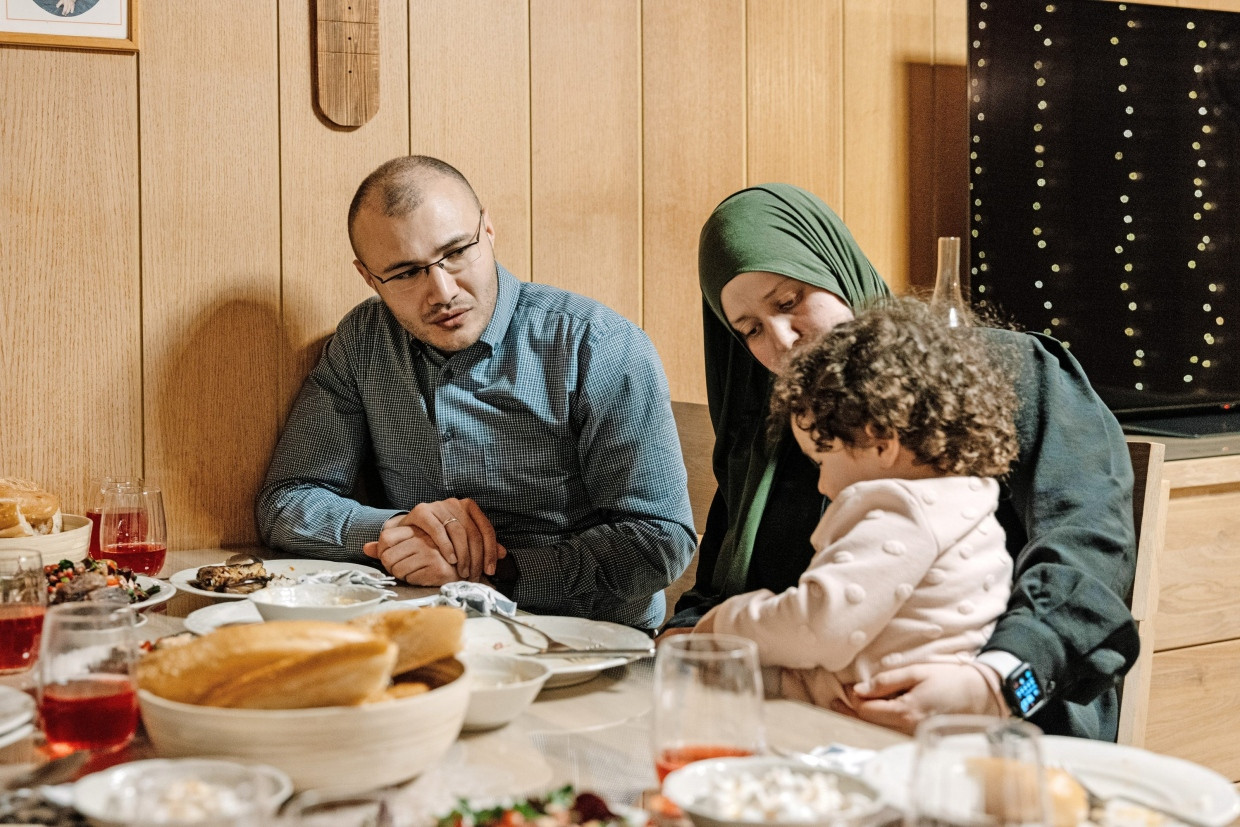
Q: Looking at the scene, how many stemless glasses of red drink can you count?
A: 5